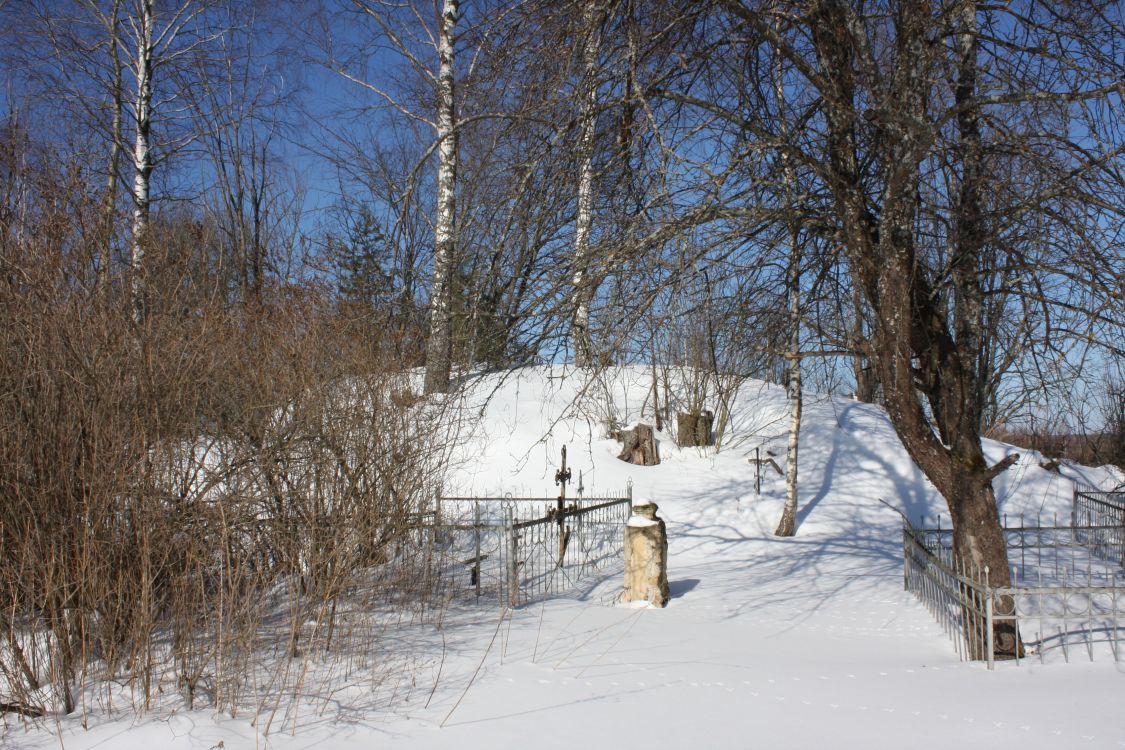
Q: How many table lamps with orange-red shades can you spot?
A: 0